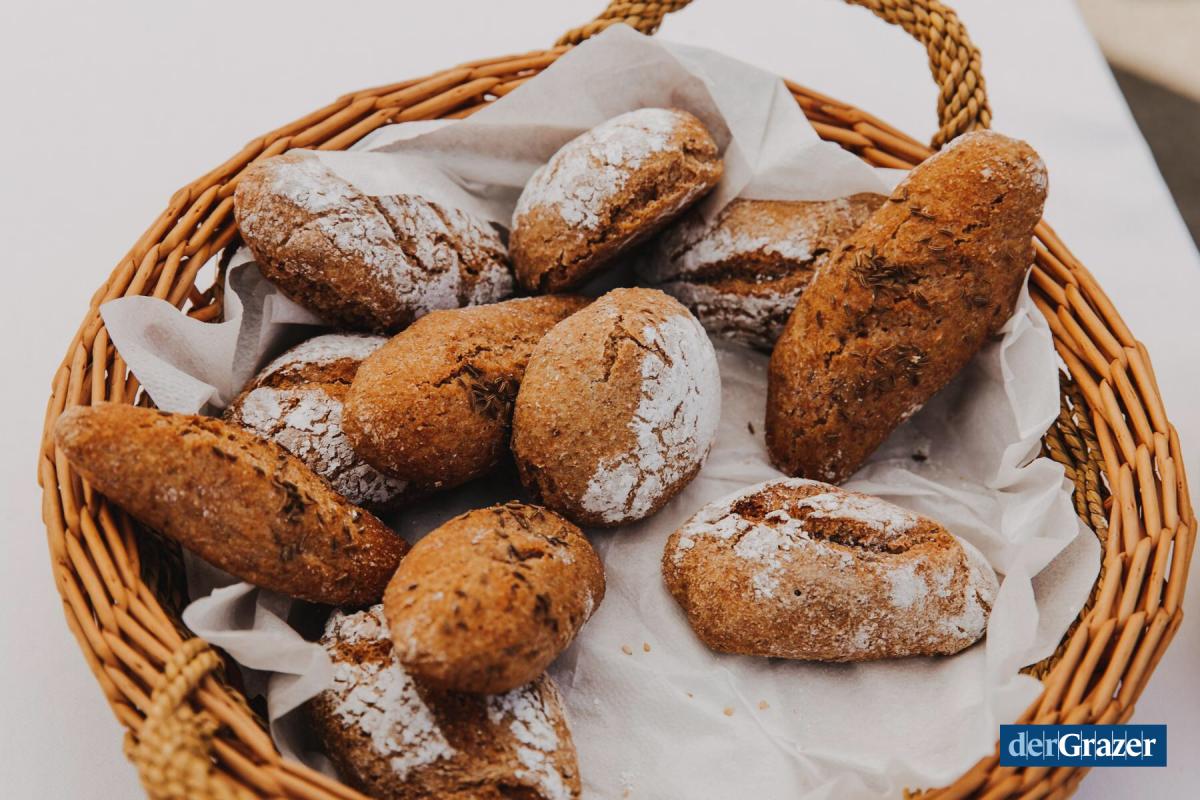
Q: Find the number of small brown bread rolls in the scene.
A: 11